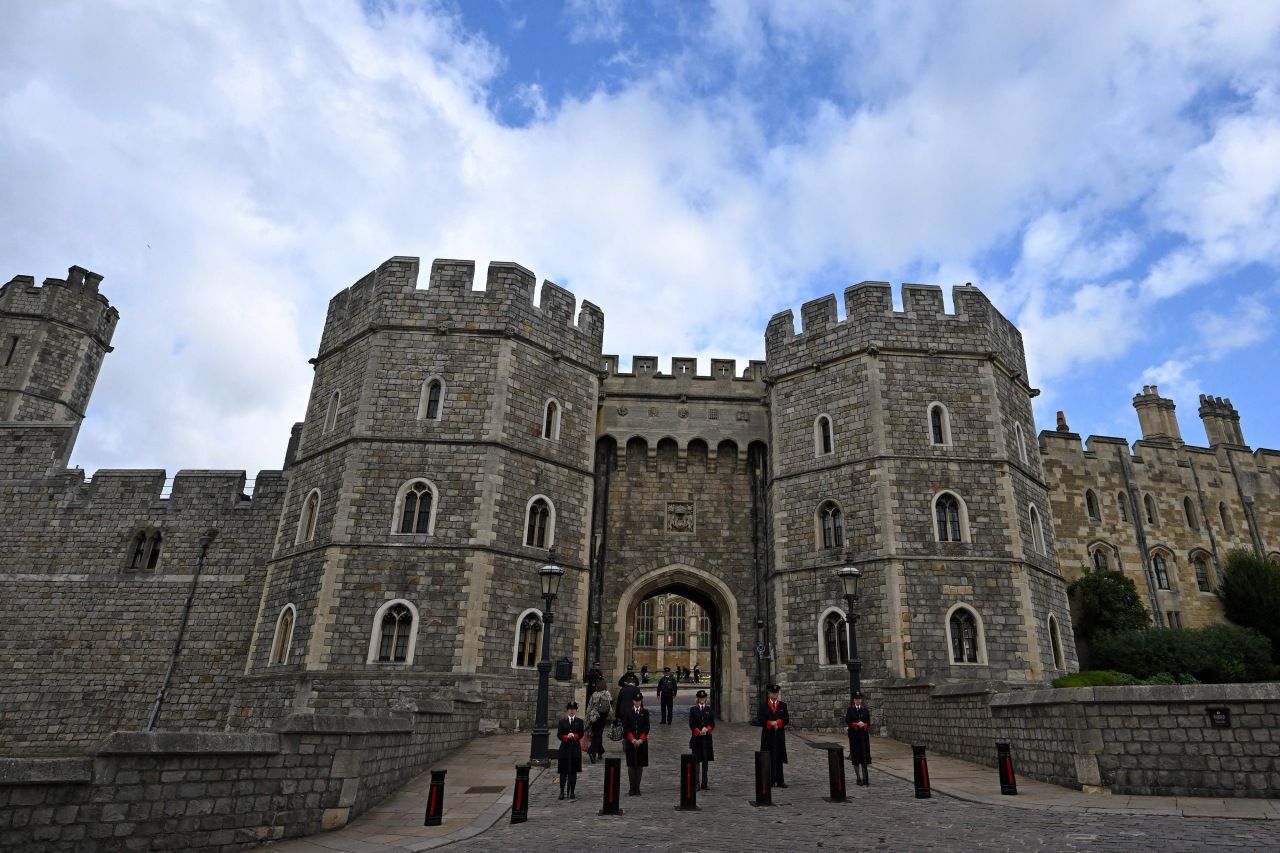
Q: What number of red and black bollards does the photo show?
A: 8